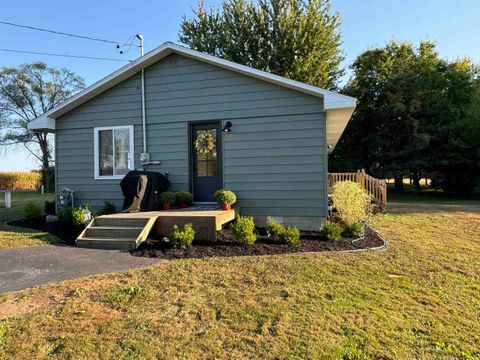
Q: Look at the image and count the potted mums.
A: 3